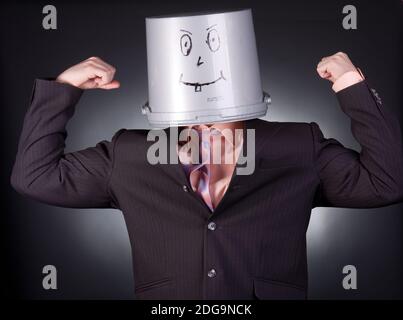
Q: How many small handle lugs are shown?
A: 2